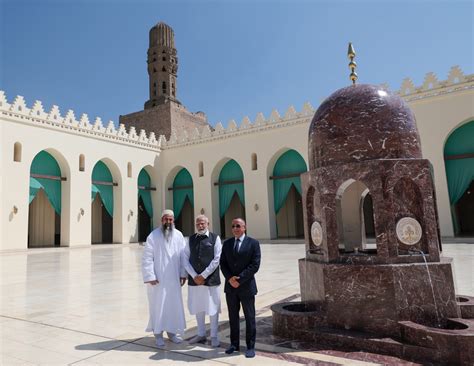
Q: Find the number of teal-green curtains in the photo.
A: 7